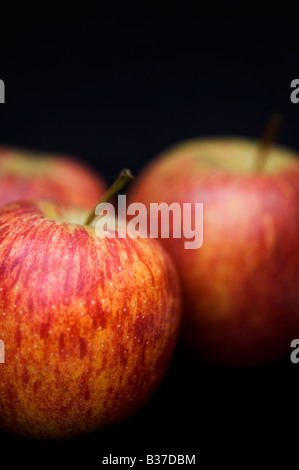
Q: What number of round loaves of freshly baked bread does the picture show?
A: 0